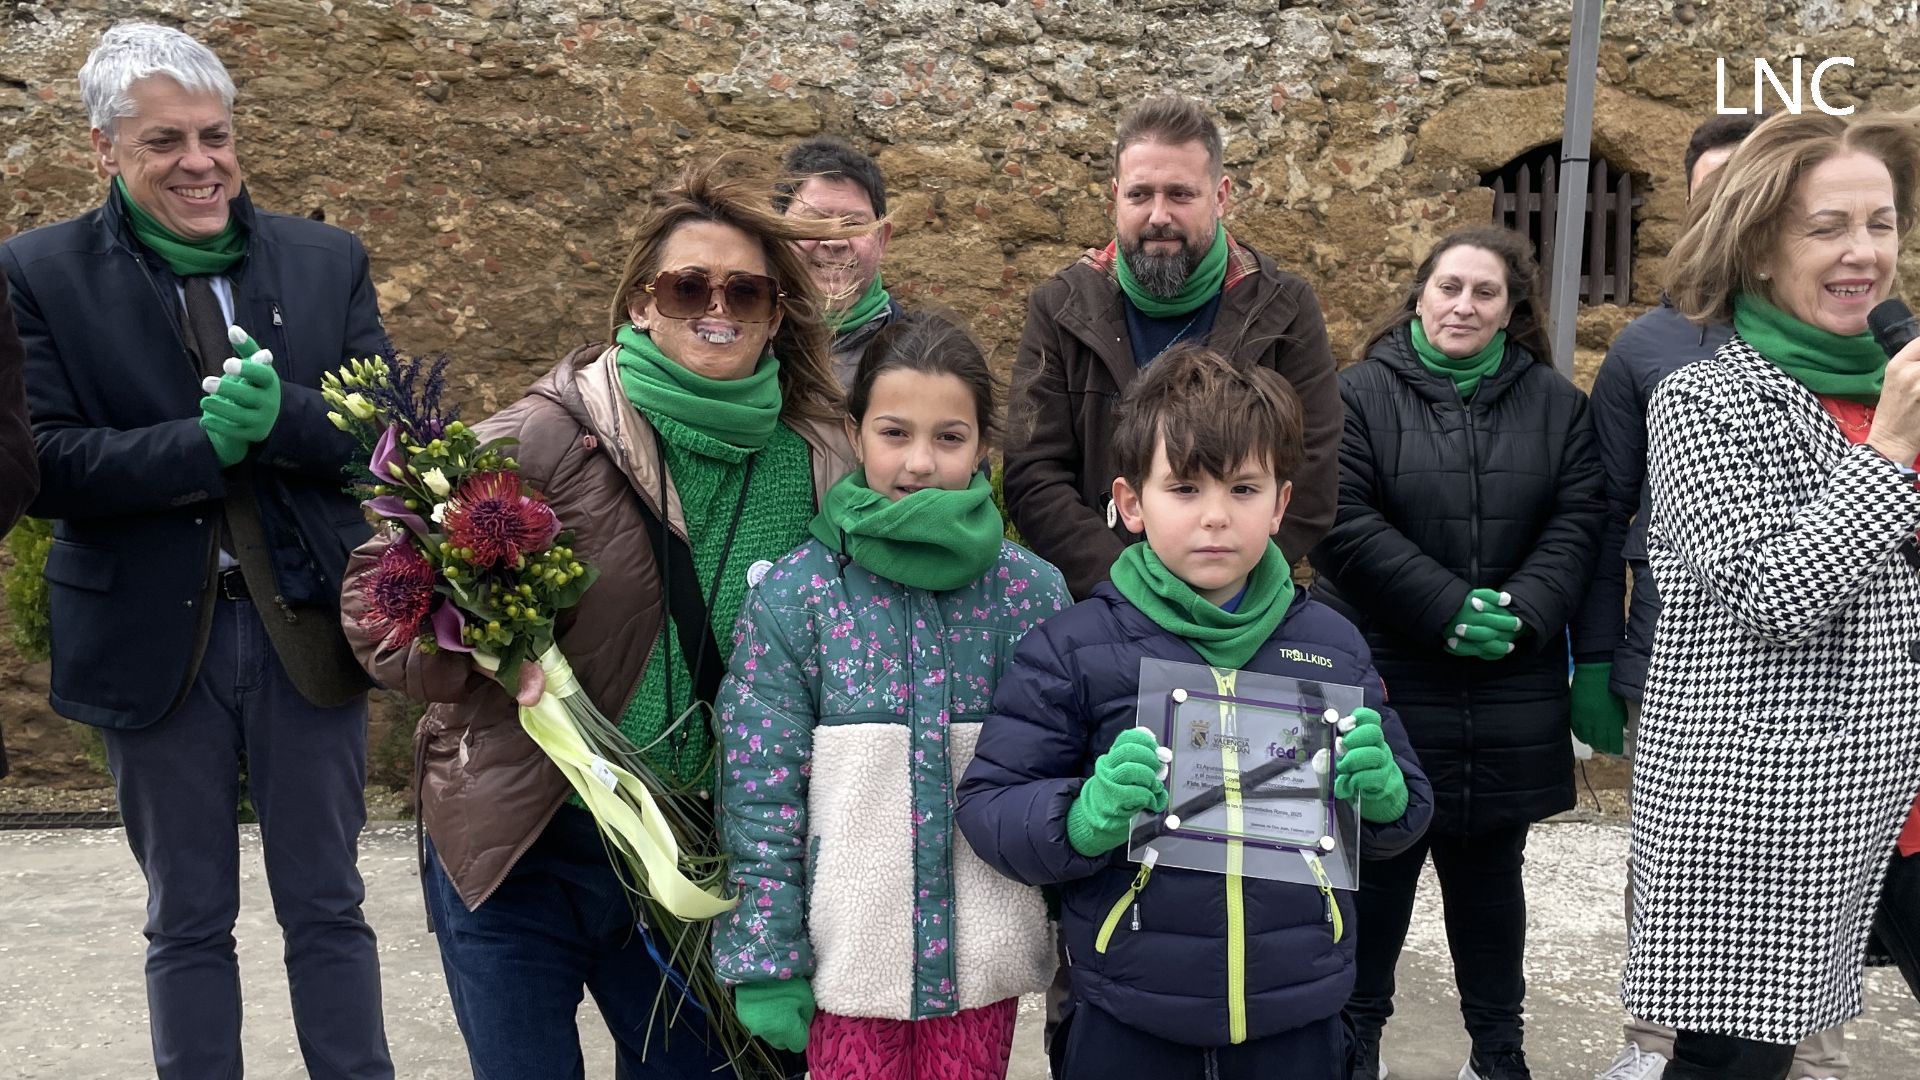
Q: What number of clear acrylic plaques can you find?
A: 1